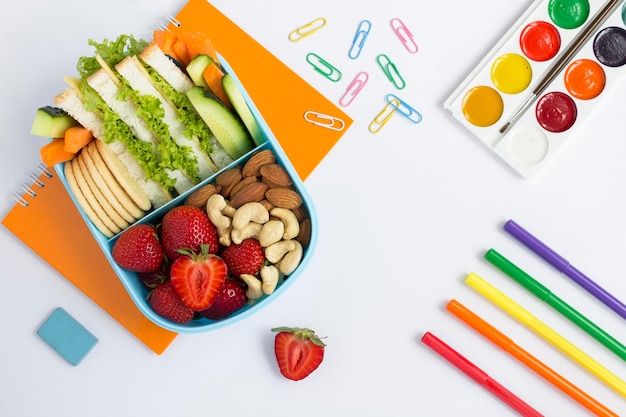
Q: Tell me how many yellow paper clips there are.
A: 2